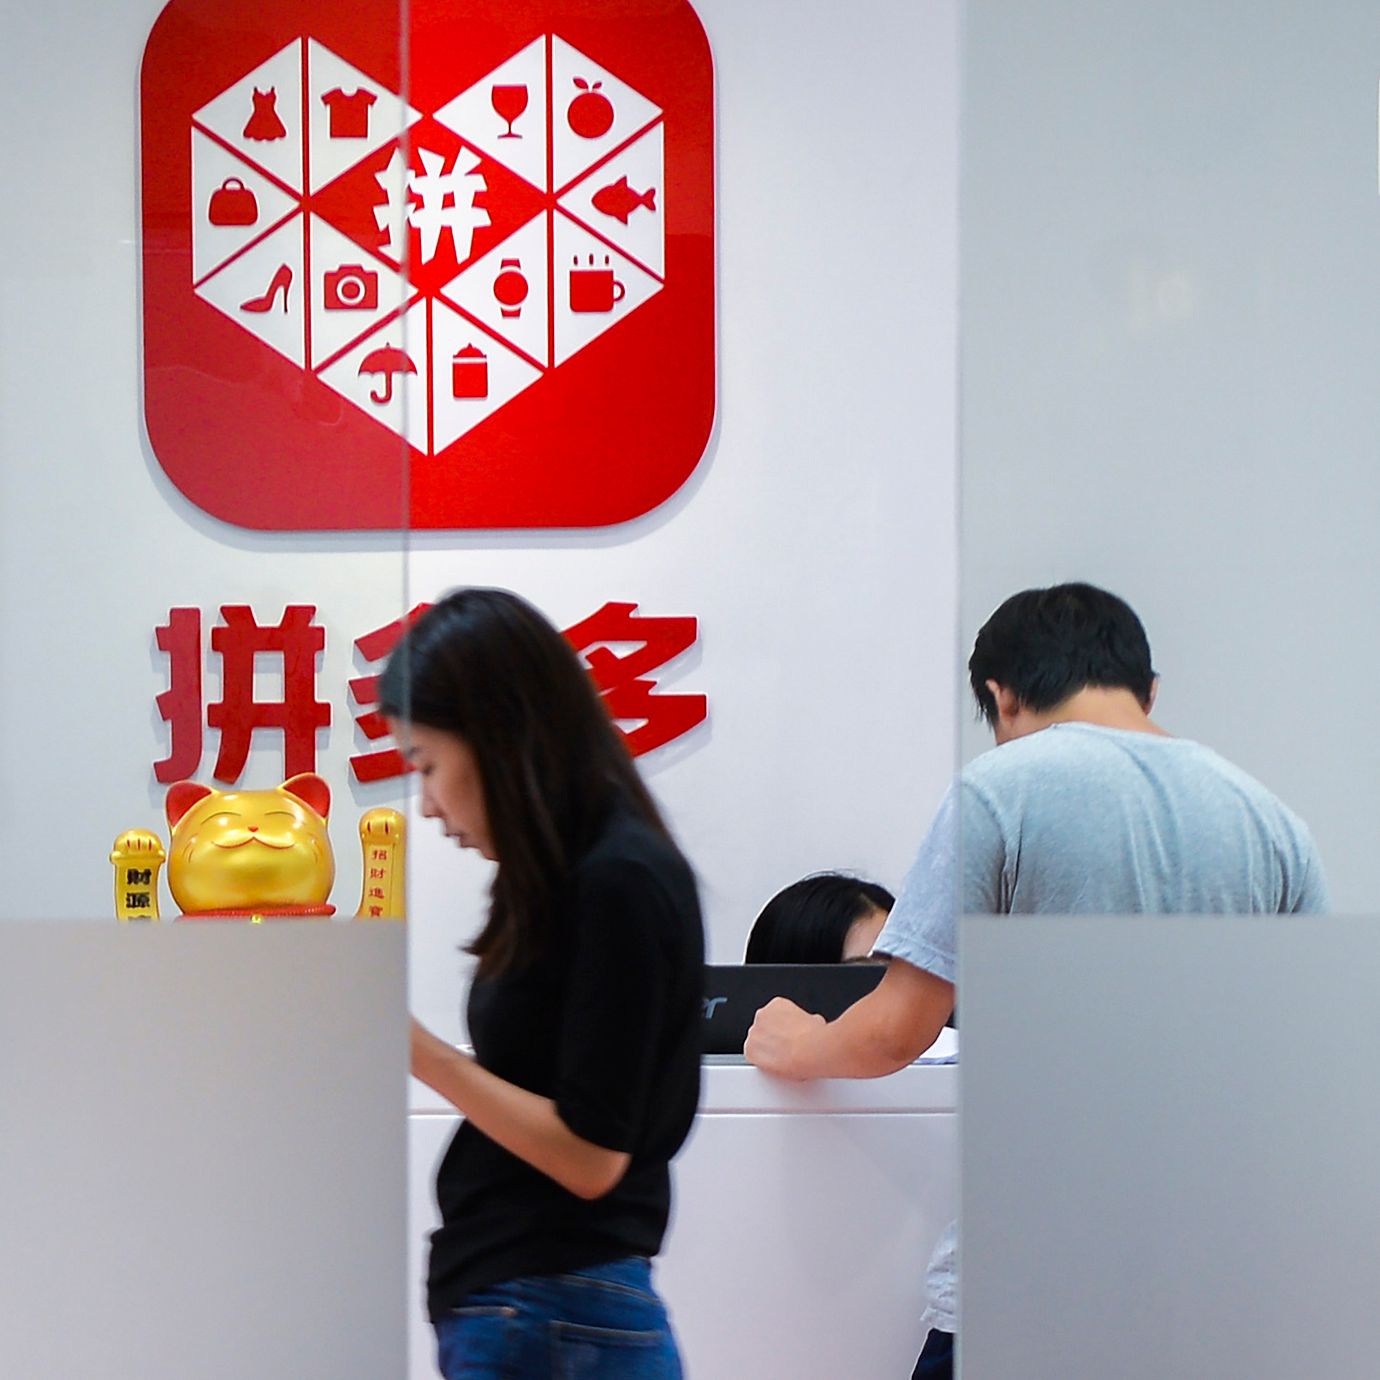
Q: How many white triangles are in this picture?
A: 12